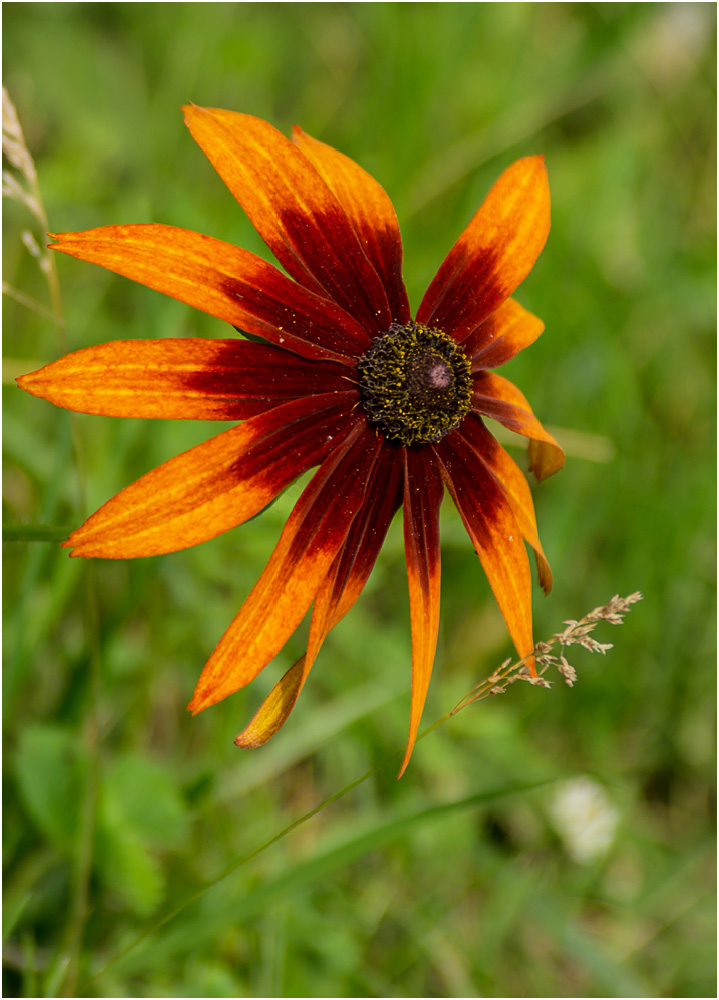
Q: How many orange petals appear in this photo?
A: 13